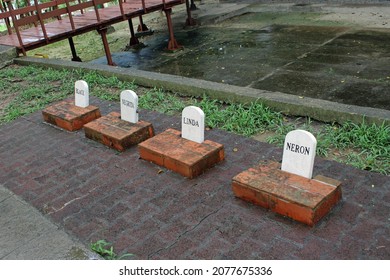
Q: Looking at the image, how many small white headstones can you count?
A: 4